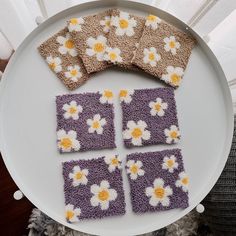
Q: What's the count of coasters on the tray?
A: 8